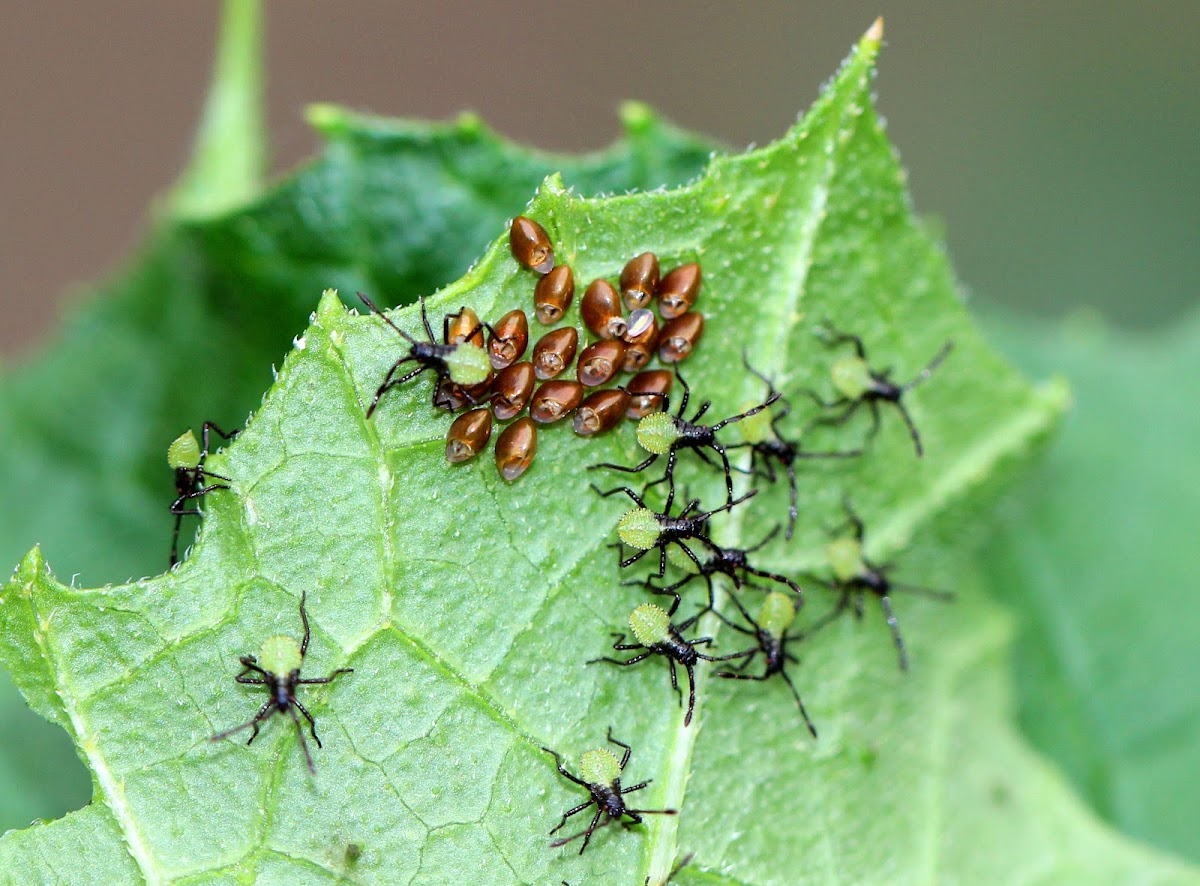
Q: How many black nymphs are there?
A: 12